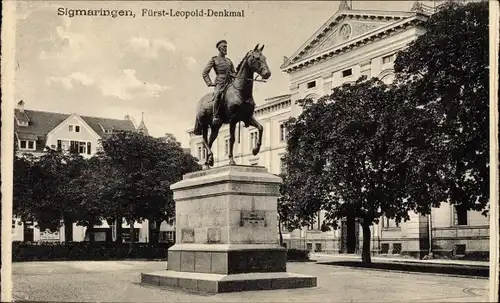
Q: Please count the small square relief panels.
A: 2